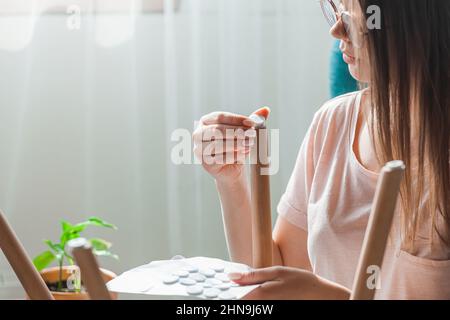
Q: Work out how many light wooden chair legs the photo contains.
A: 4